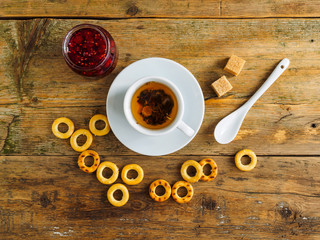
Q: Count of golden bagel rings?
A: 12